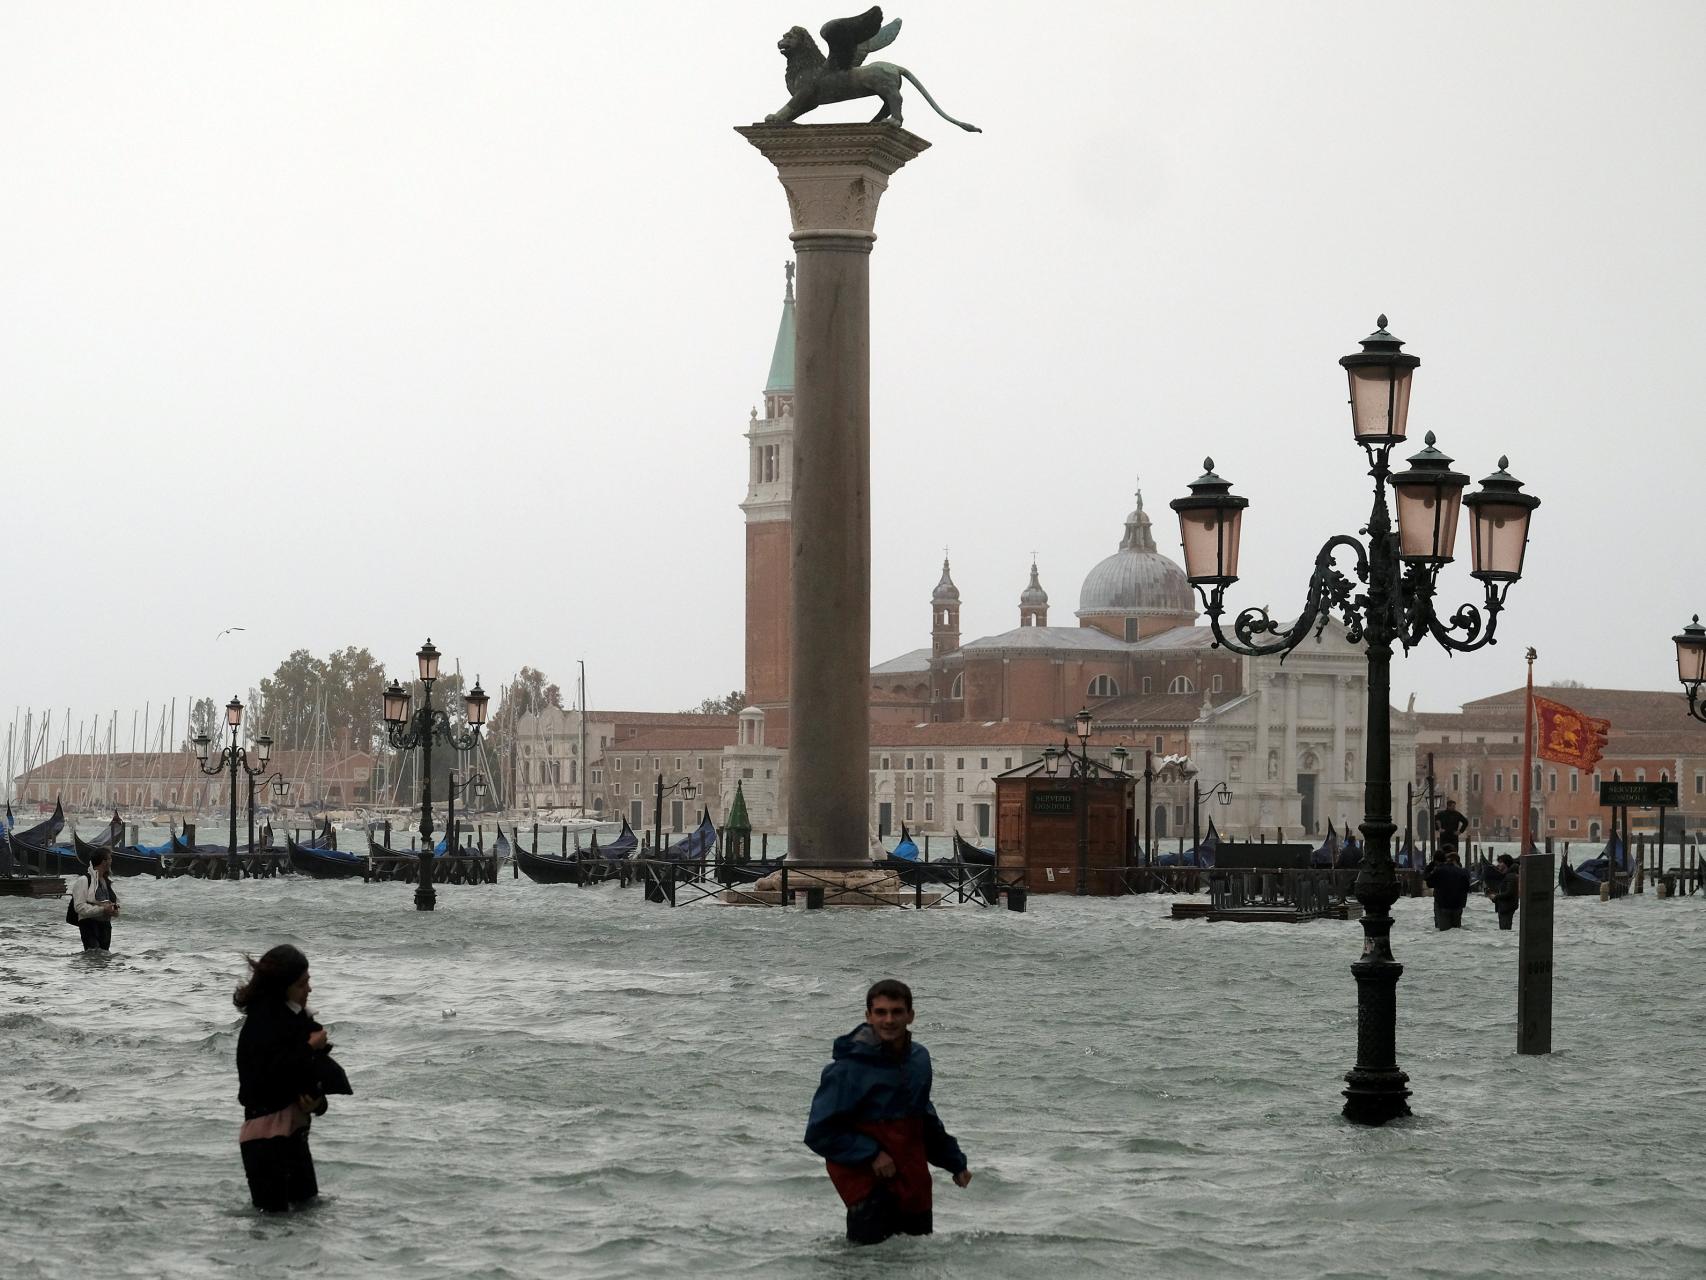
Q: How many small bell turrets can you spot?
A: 2